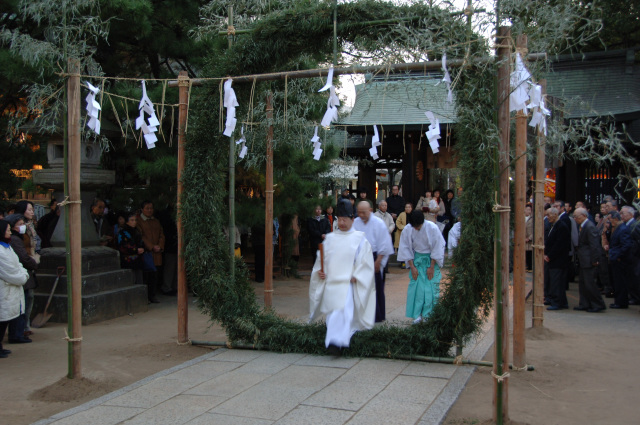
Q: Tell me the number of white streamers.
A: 11